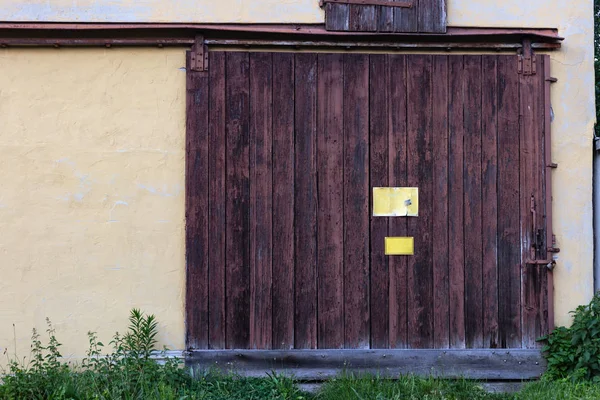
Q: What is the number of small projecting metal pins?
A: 3